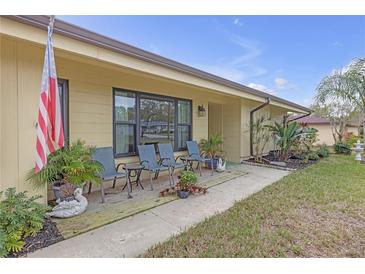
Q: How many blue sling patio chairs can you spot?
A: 4